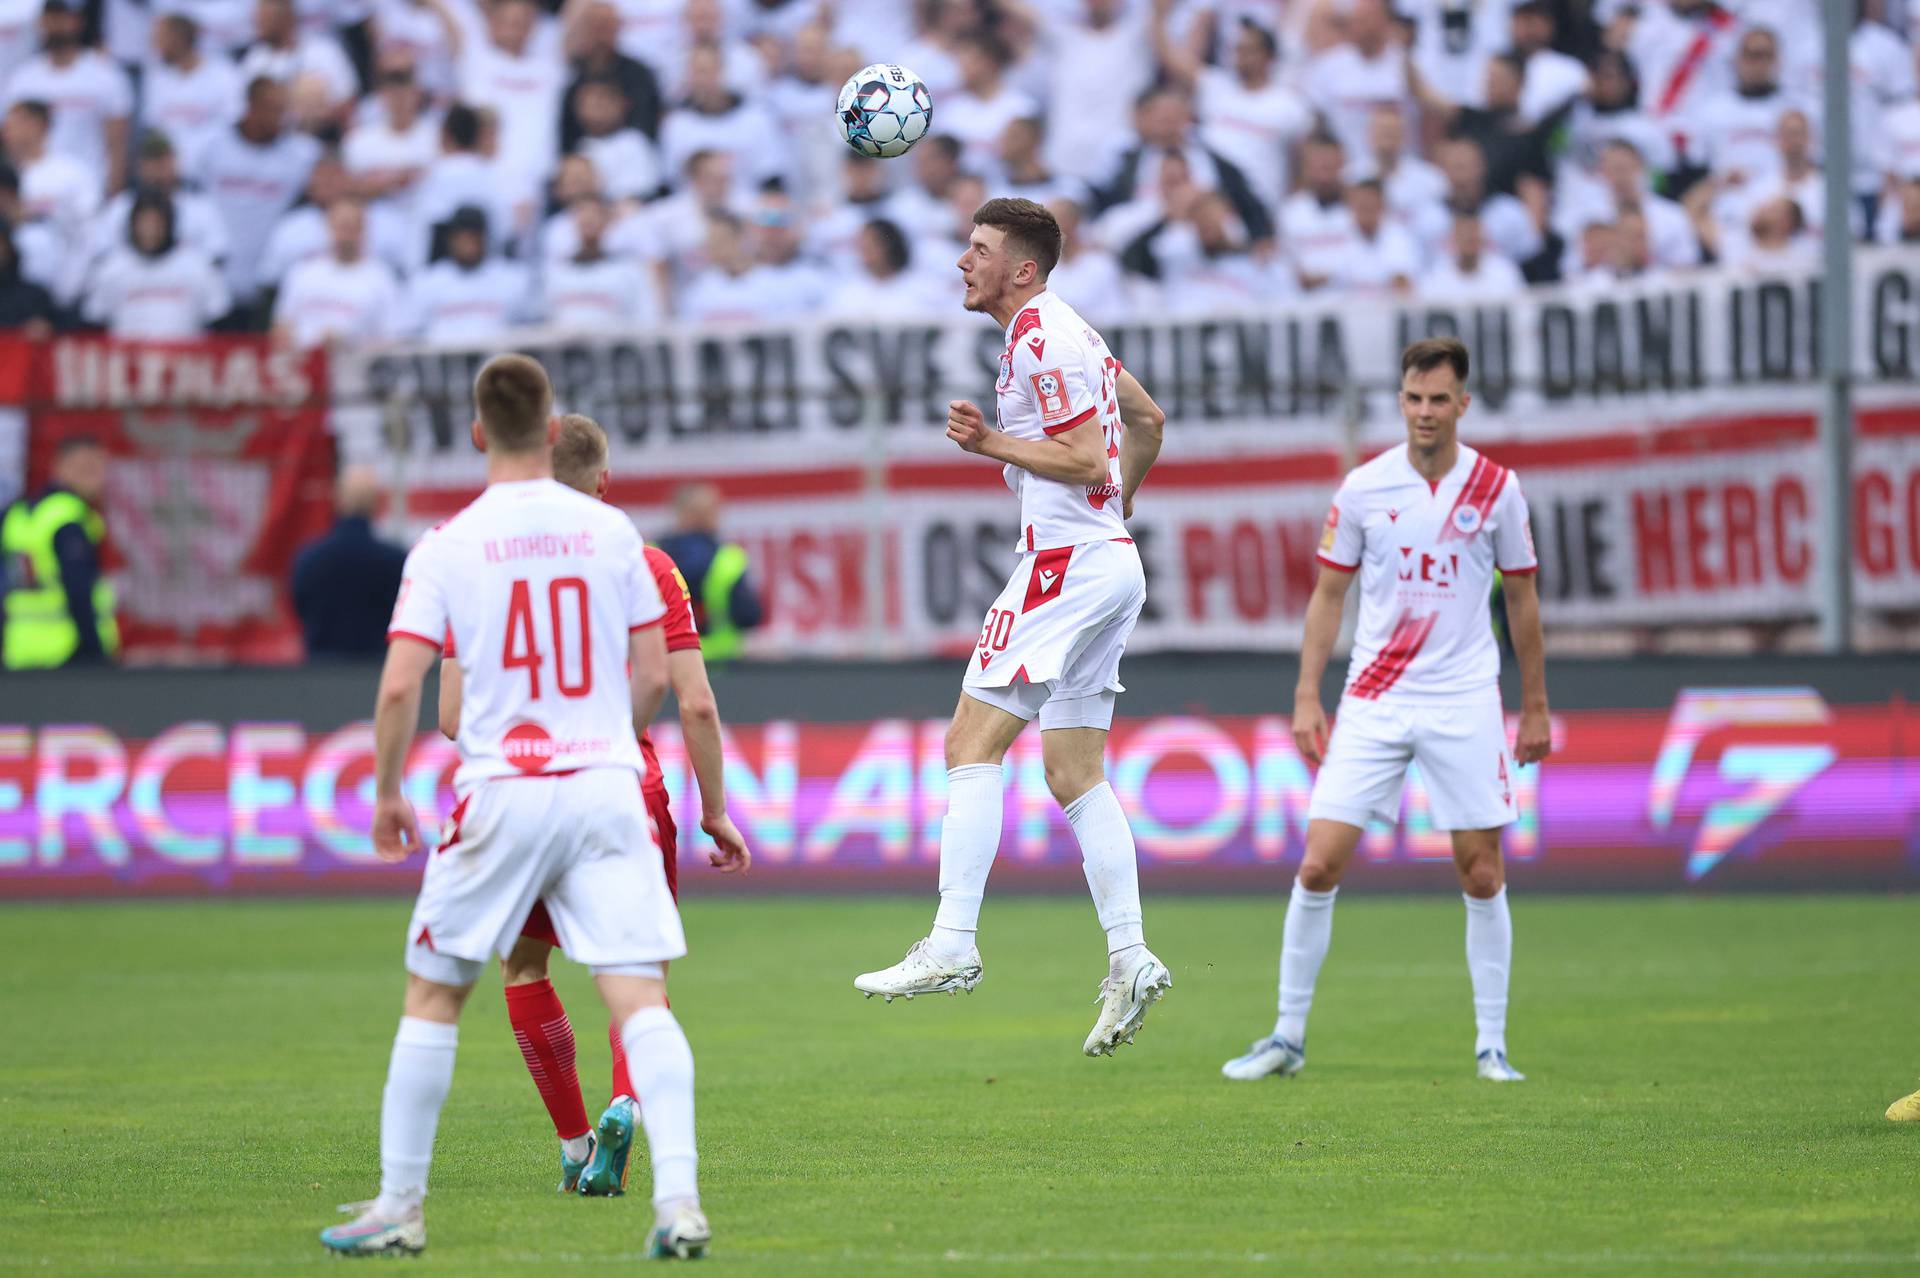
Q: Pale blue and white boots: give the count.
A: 2